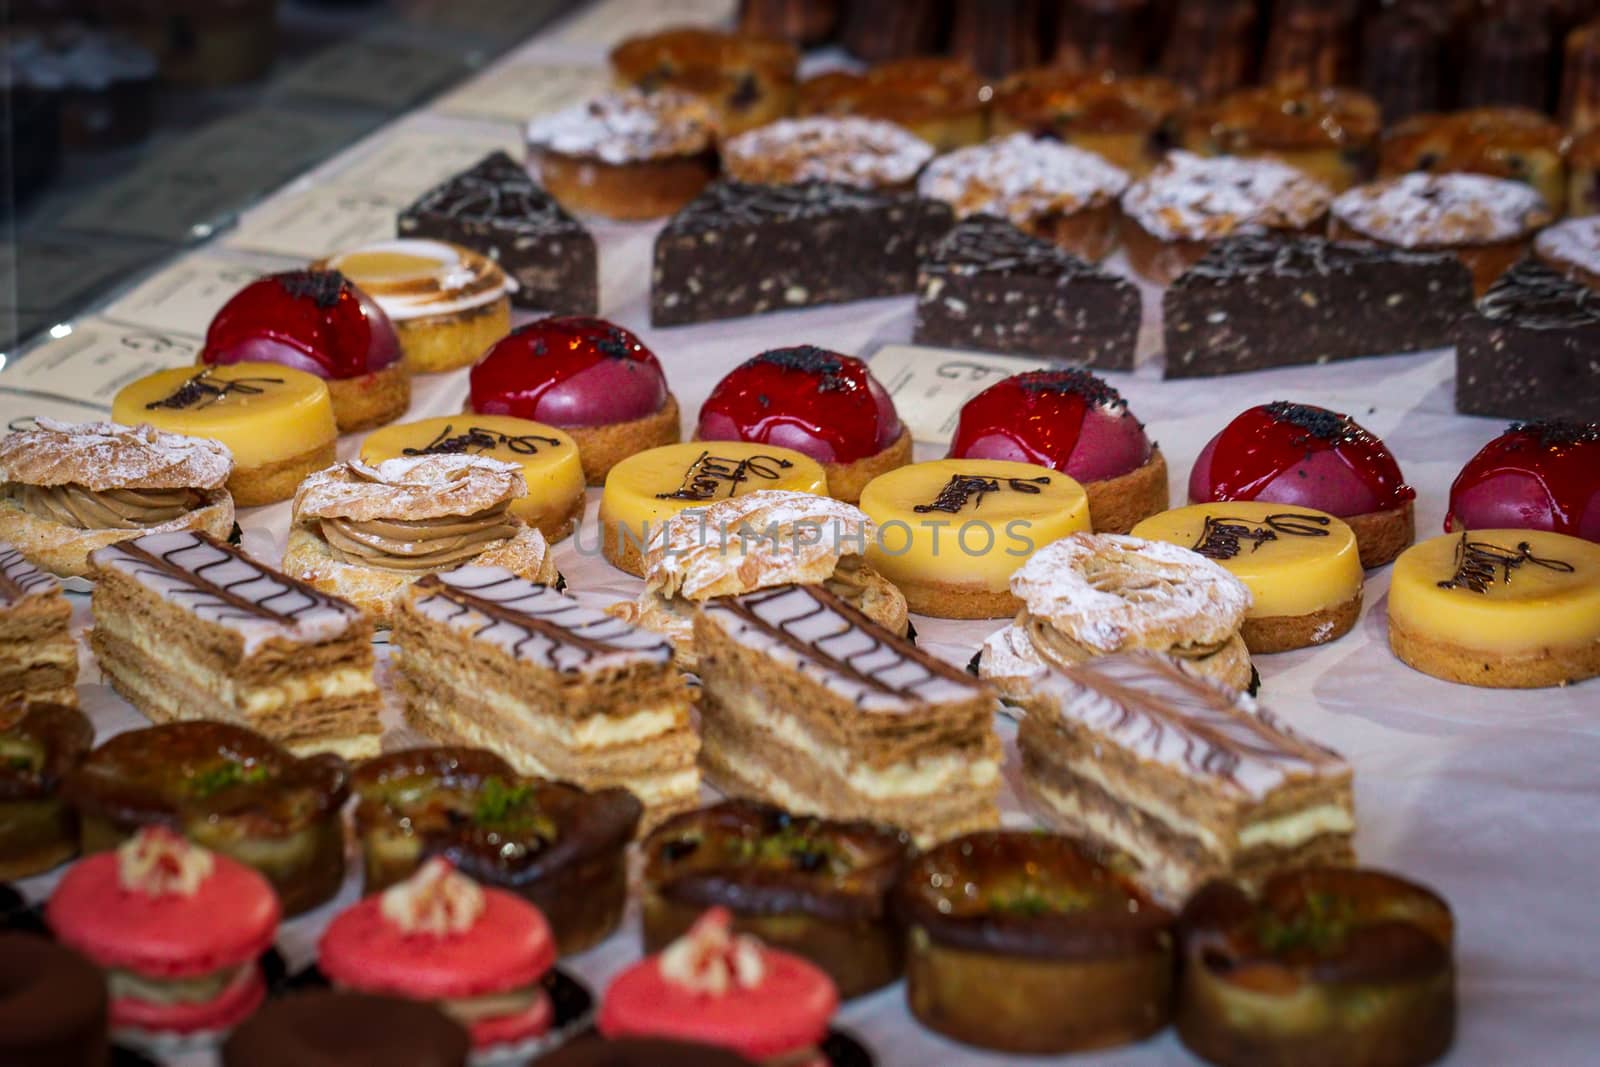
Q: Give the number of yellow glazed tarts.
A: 6